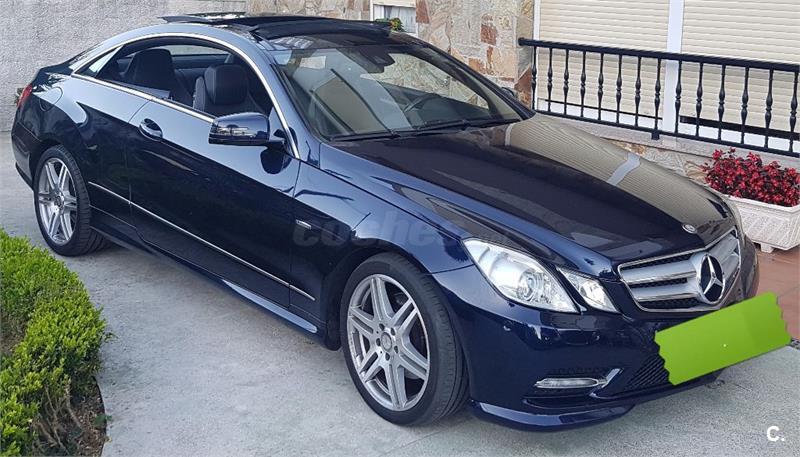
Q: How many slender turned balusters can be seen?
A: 14